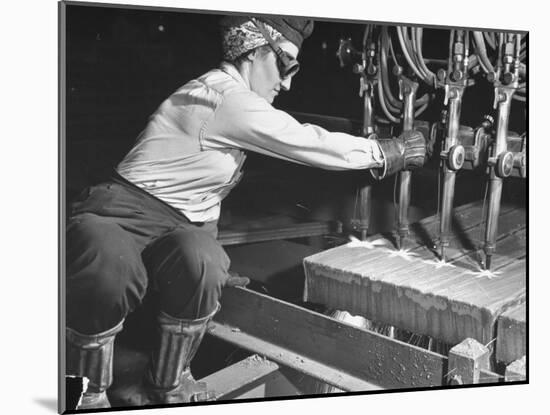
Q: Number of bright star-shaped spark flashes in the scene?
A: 4